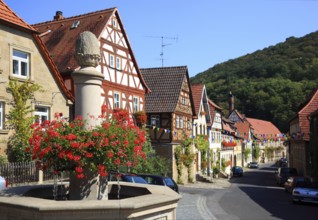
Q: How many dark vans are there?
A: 1